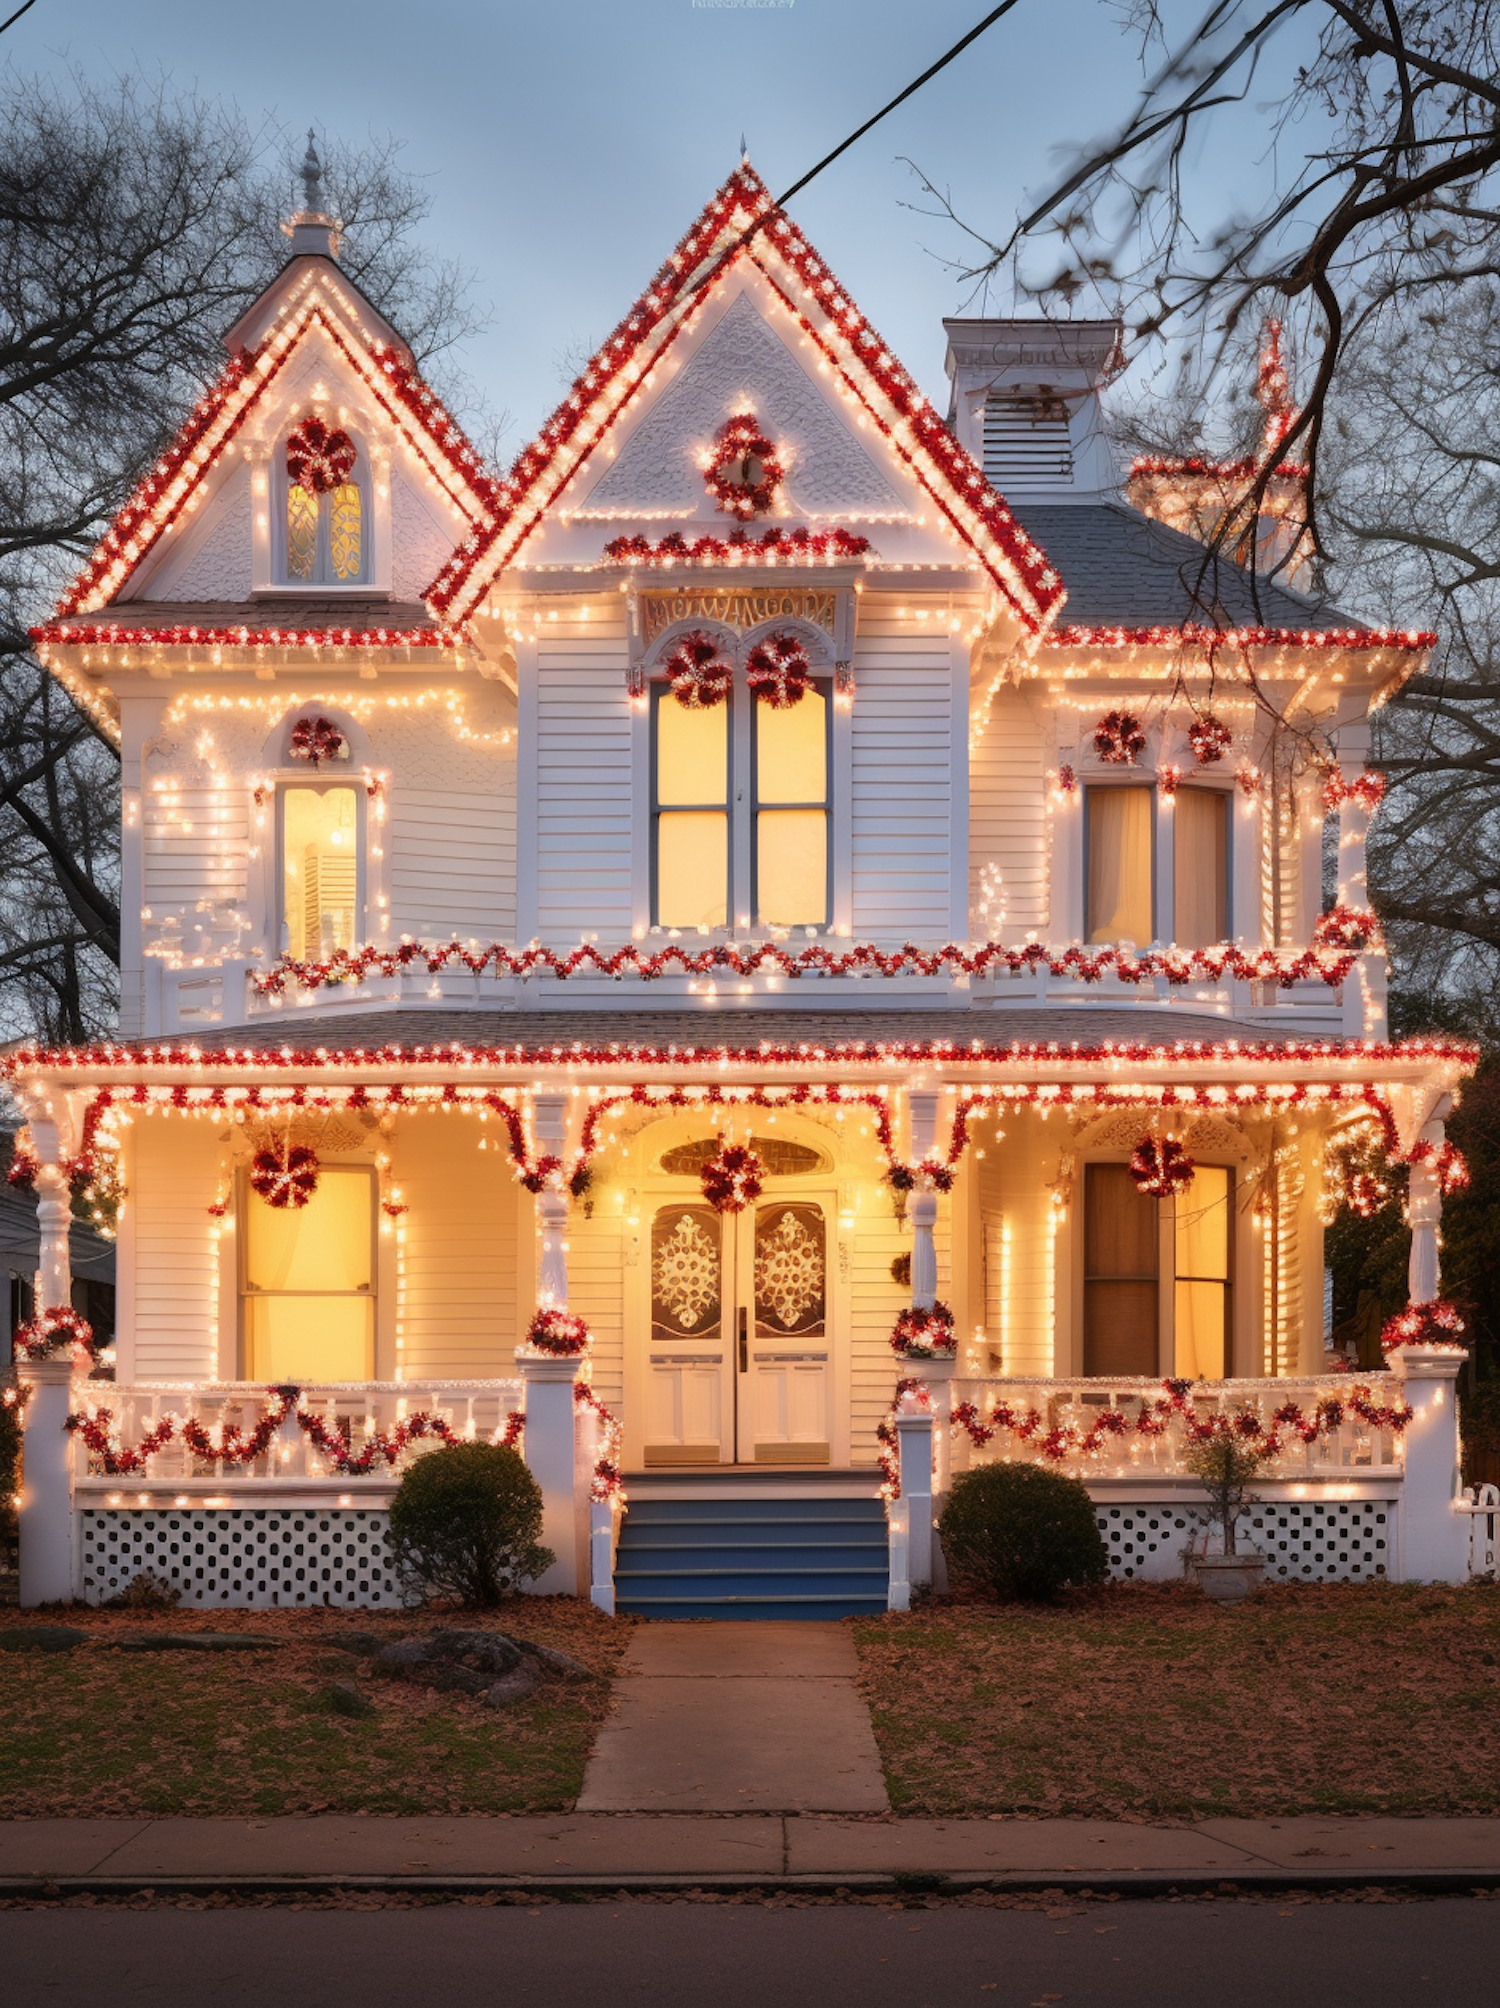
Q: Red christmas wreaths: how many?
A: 10